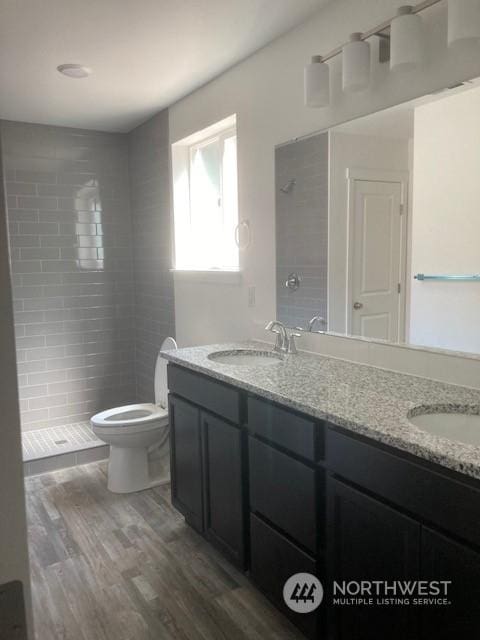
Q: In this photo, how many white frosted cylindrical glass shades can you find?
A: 4